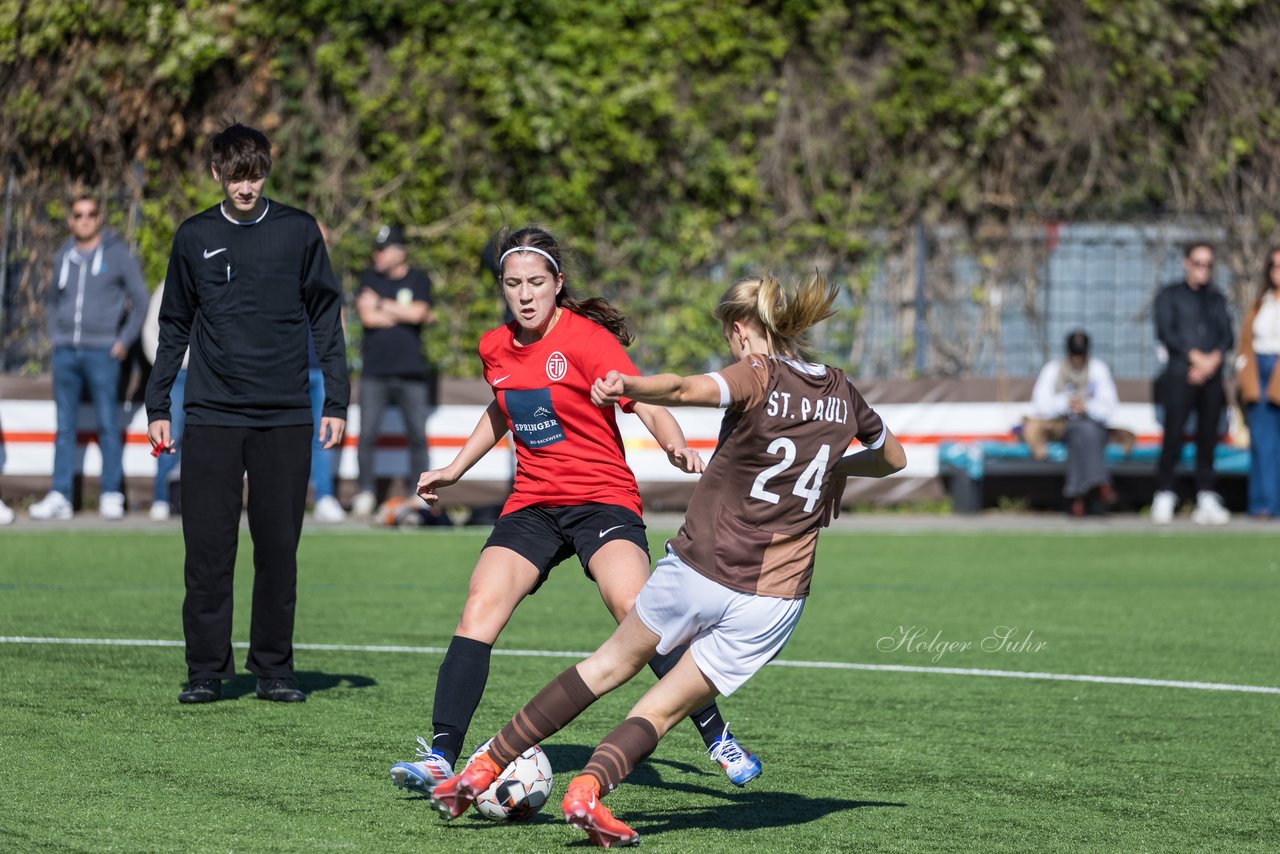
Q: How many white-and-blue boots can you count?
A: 2